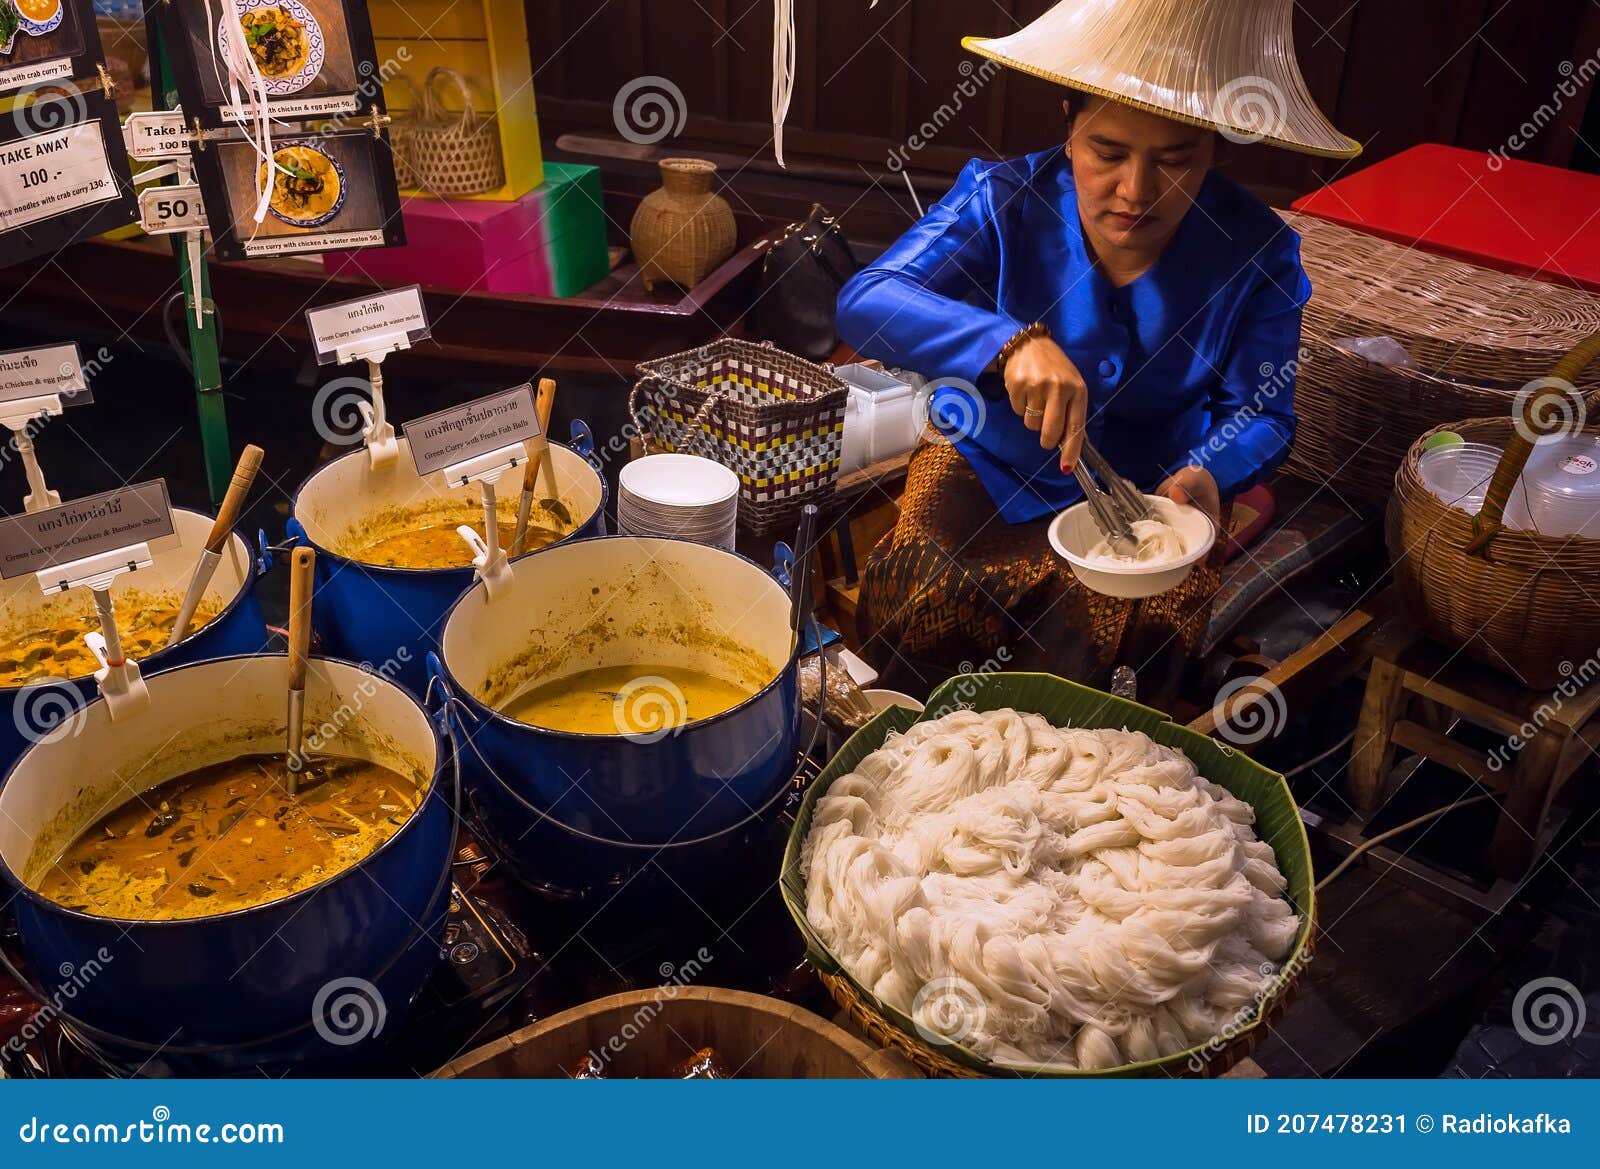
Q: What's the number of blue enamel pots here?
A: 4